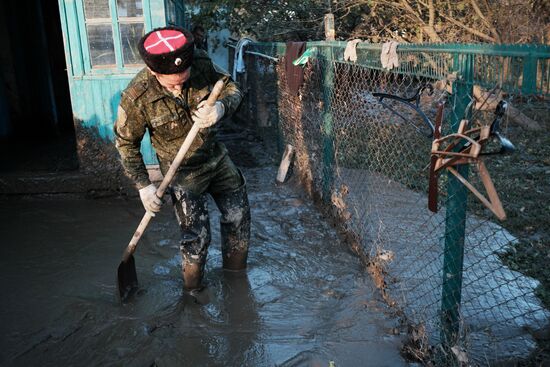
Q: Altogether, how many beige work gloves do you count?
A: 4